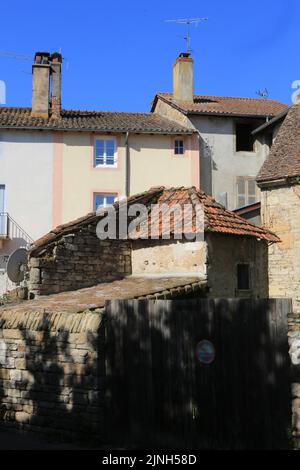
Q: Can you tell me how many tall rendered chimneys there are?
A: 3